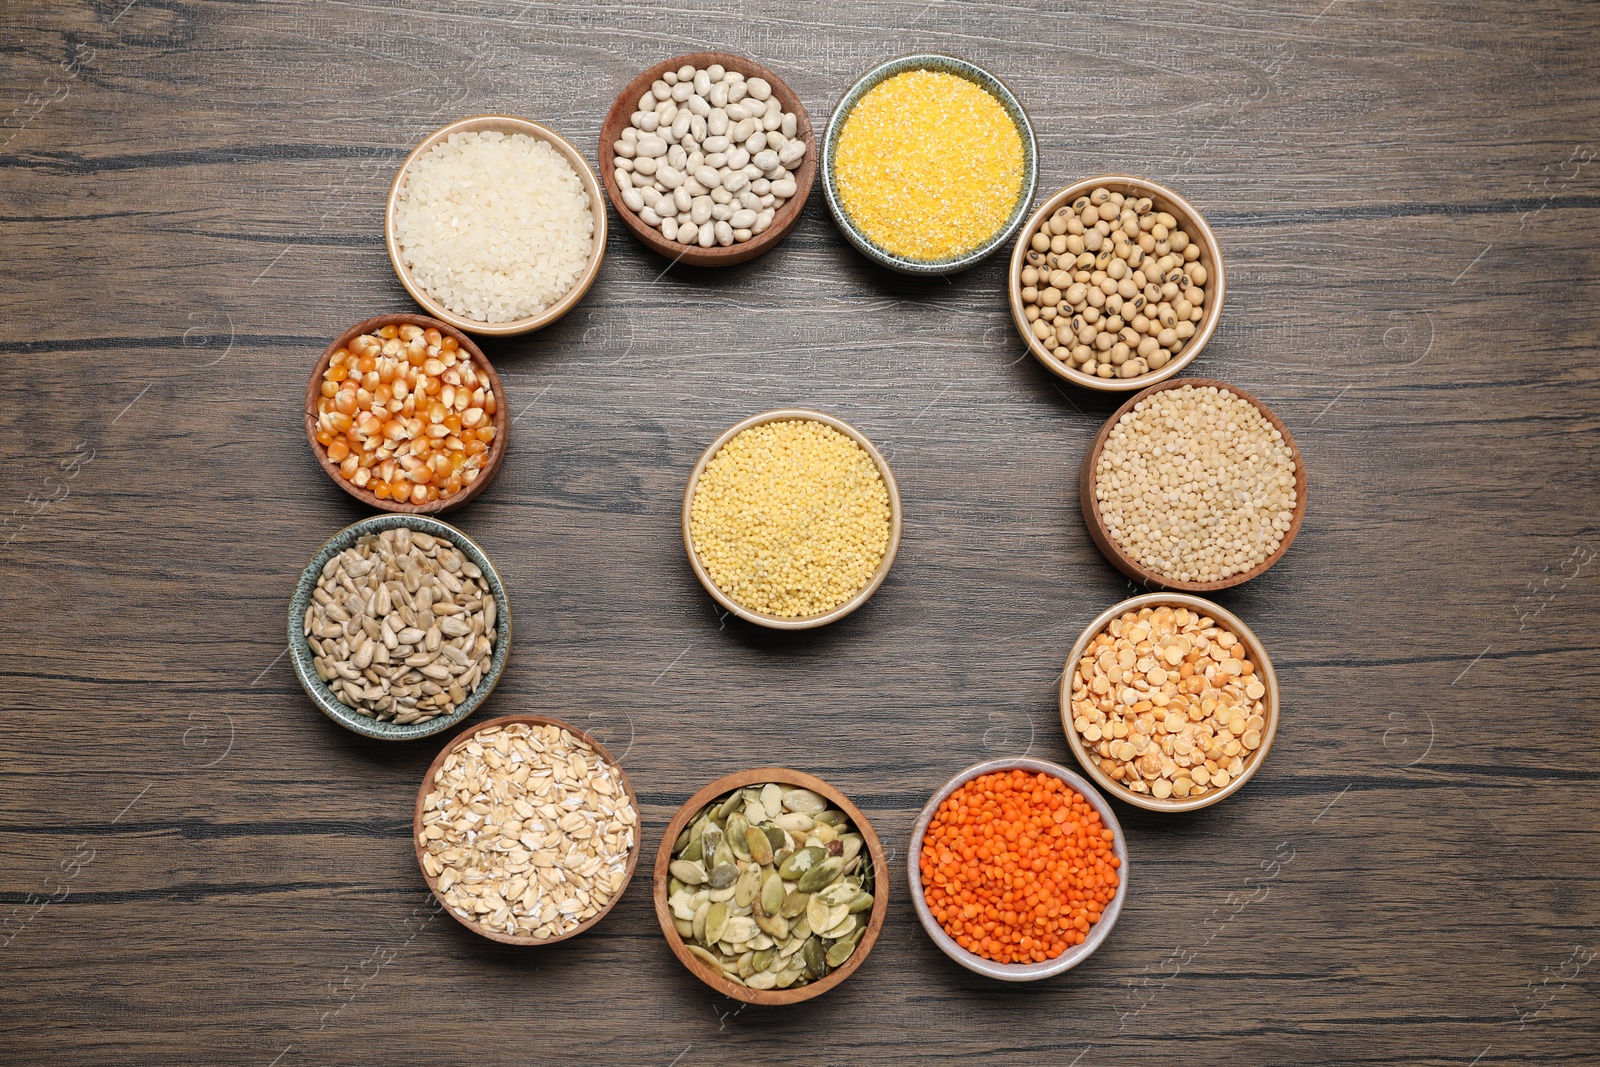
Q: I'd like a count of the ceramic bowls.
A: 7